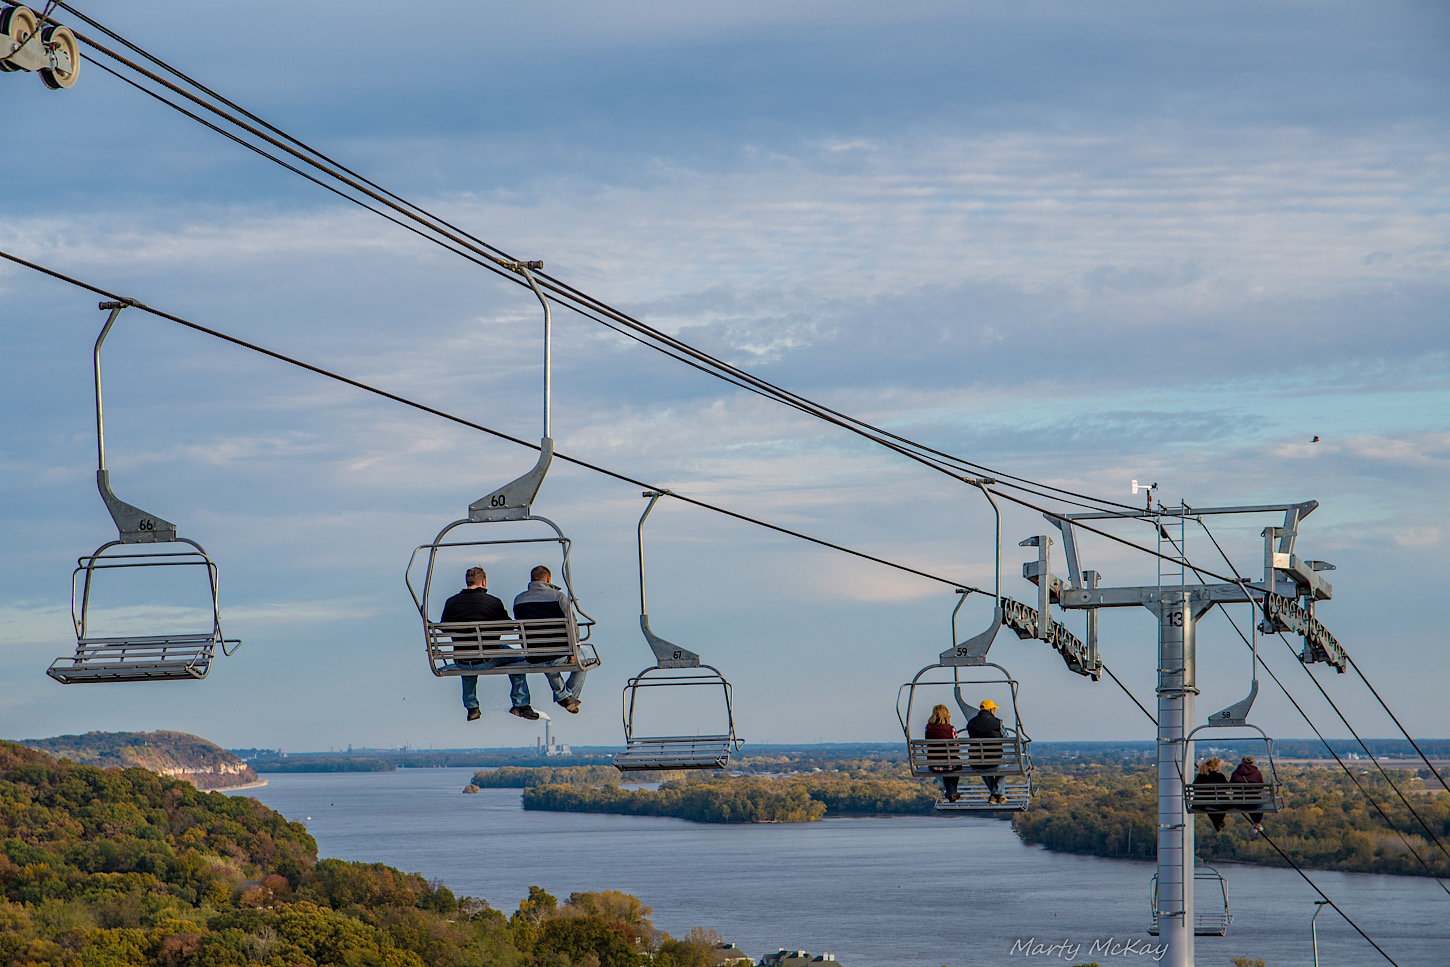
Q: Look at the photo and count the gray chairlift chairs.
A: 7